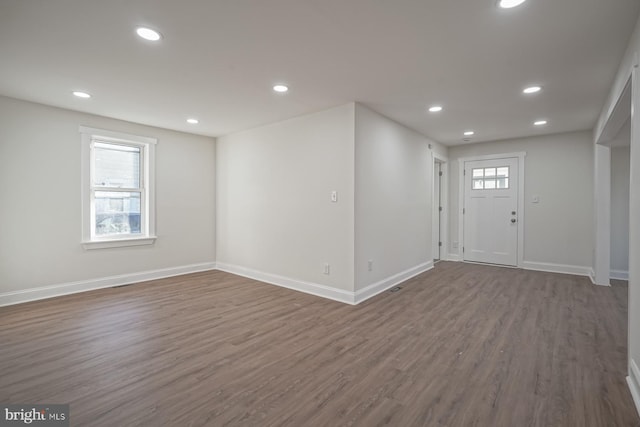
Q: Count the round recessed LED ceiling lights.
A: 9